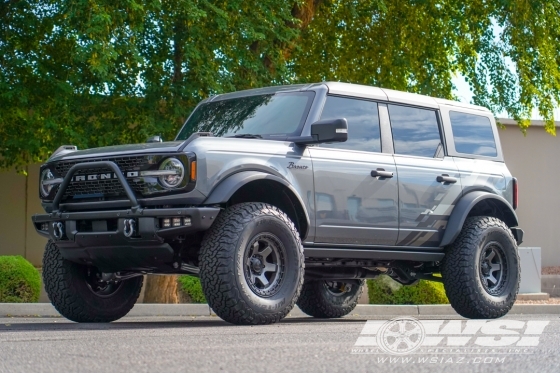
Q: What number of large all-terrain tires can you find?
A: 4